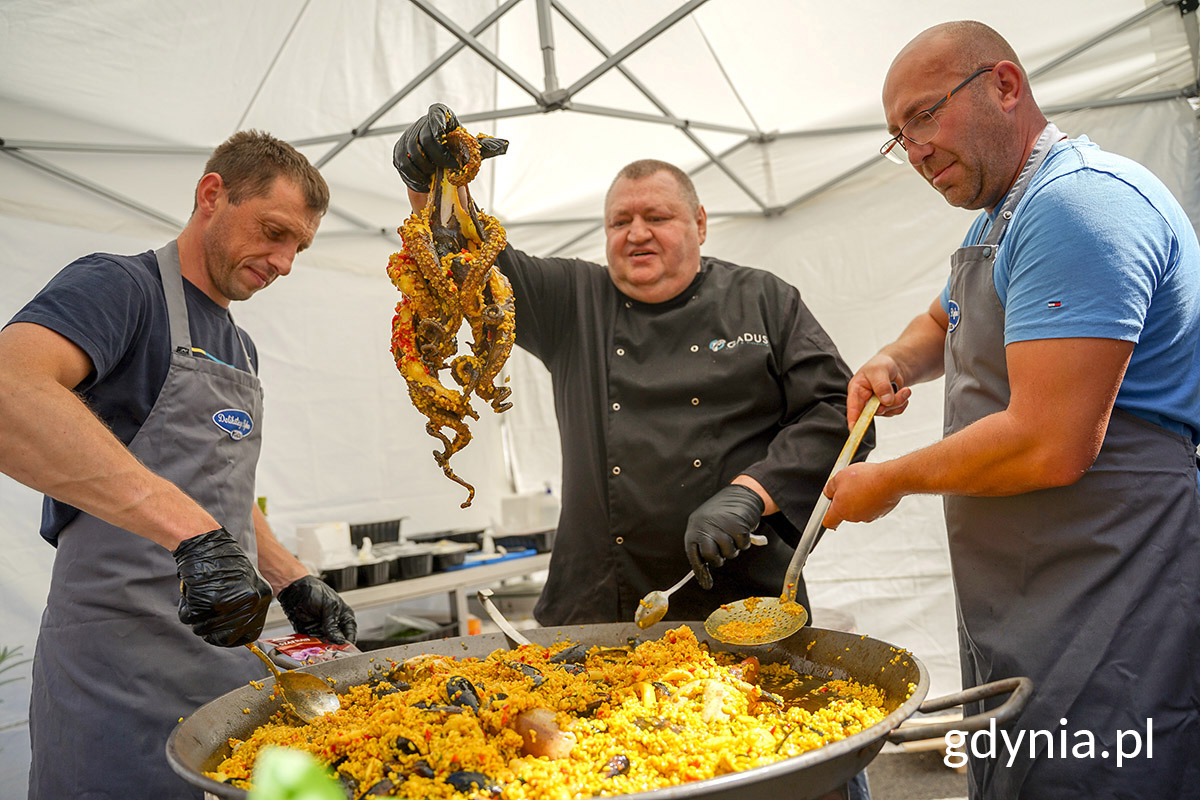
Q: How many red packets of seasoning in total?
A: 1